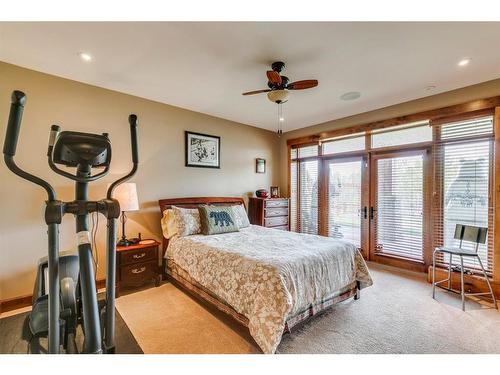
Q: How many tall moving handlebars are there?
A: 2